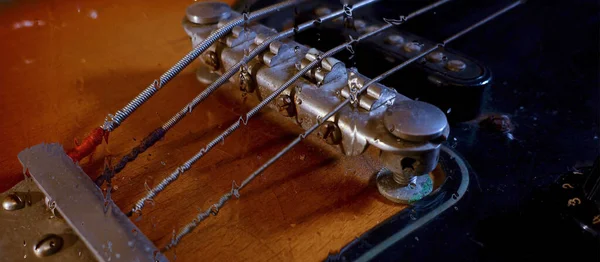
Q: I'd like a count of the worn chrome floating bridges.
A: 1